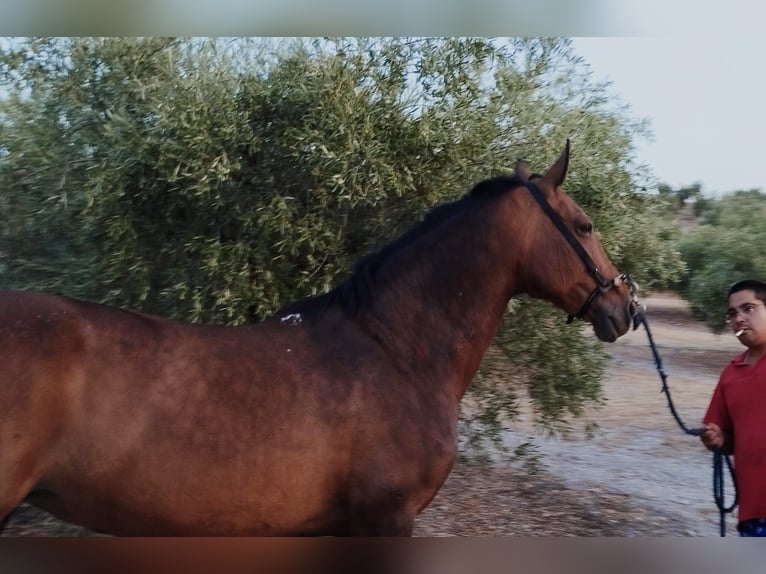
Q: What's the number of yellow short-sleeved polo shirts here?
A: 0